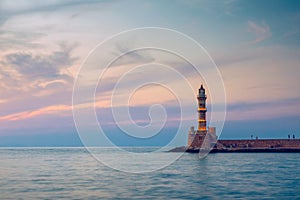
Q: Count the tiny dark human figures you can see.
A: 4